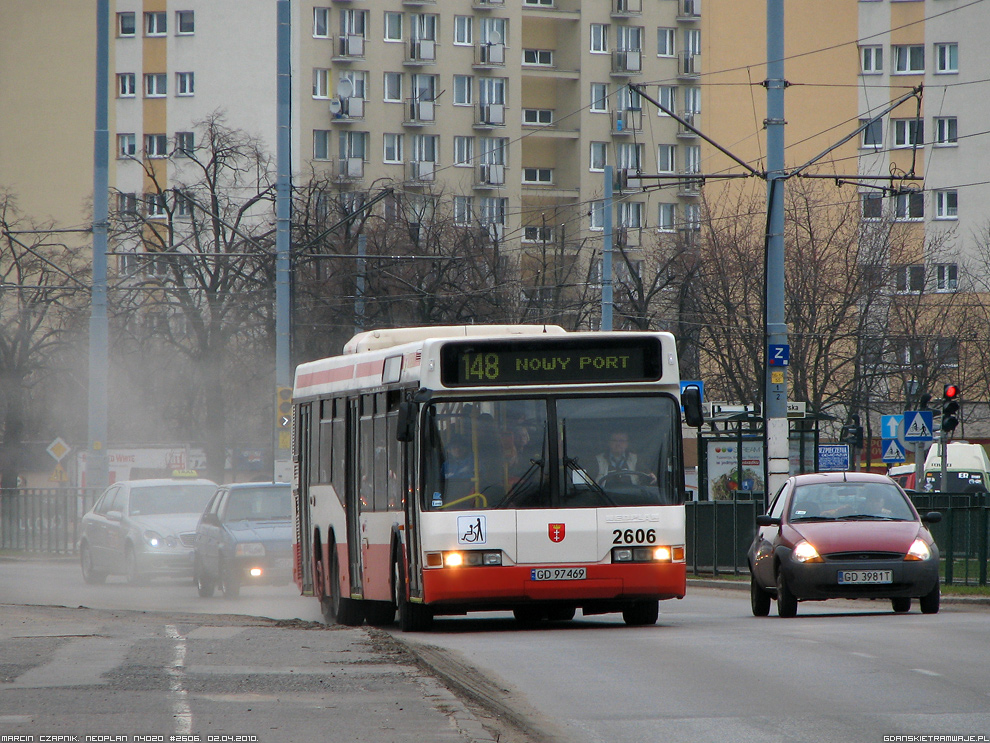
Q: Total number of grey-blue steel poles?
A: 5